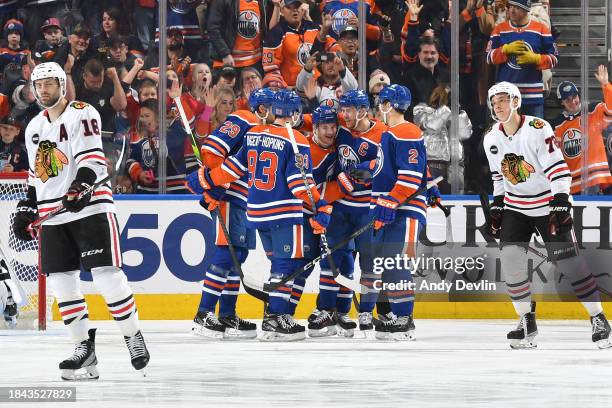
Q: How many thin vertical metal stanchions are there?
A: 4